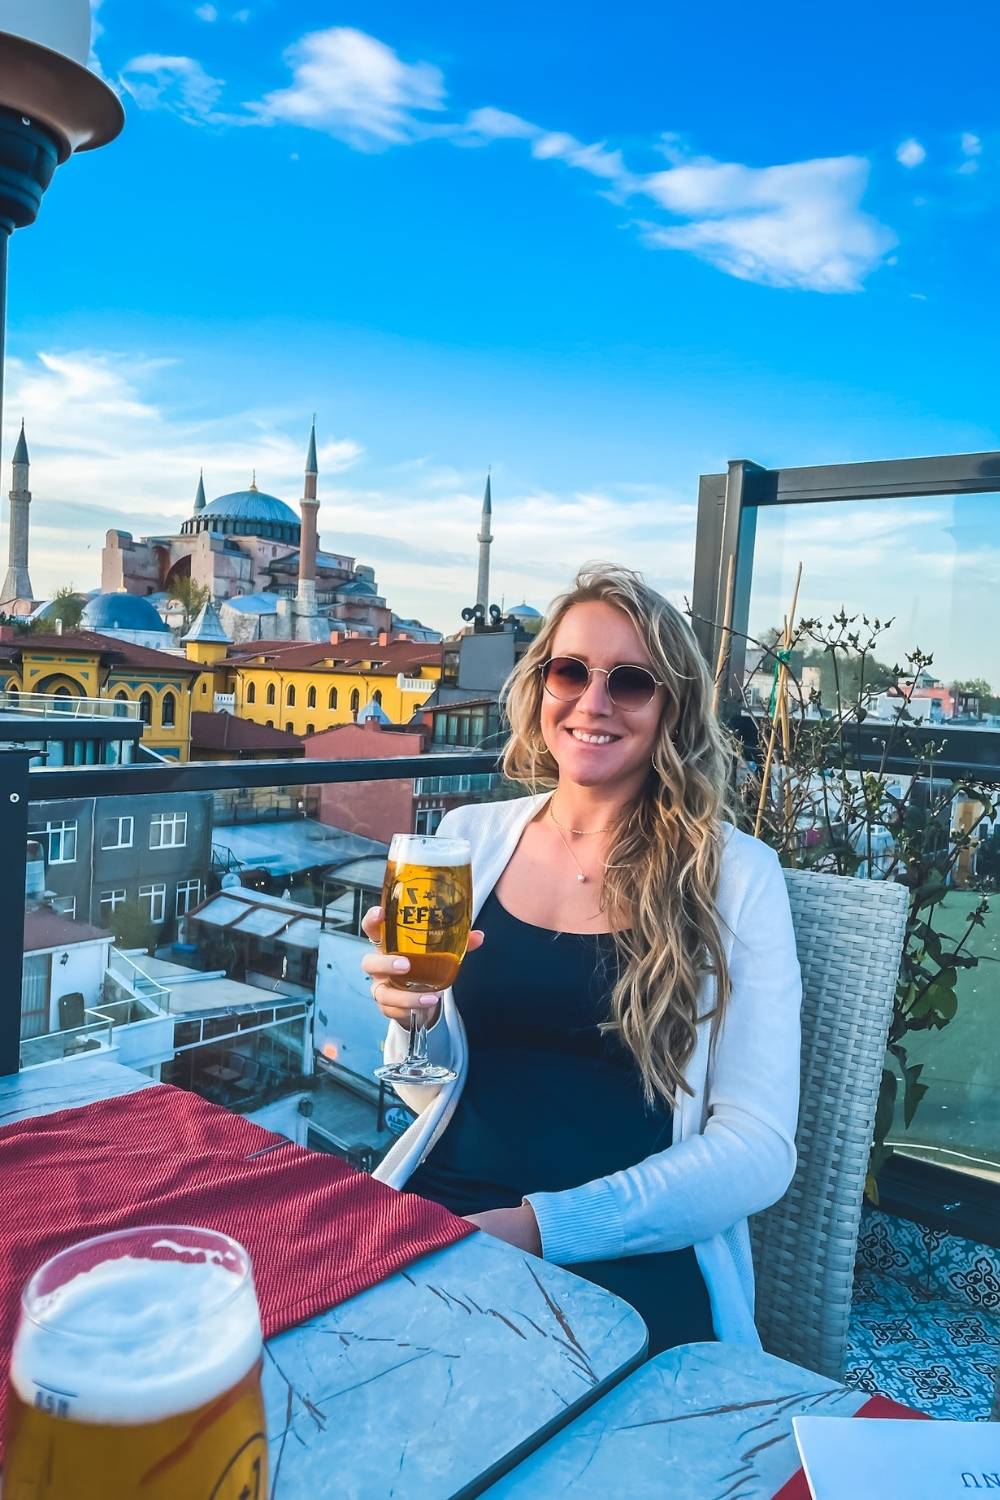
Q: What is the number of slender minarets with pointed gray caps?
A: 4